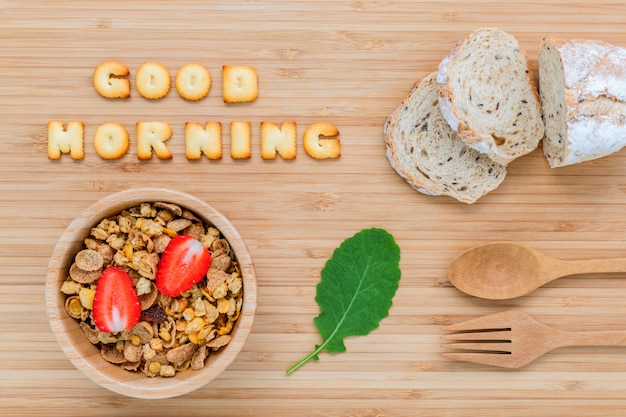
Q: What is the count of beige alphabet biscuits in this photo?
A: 11